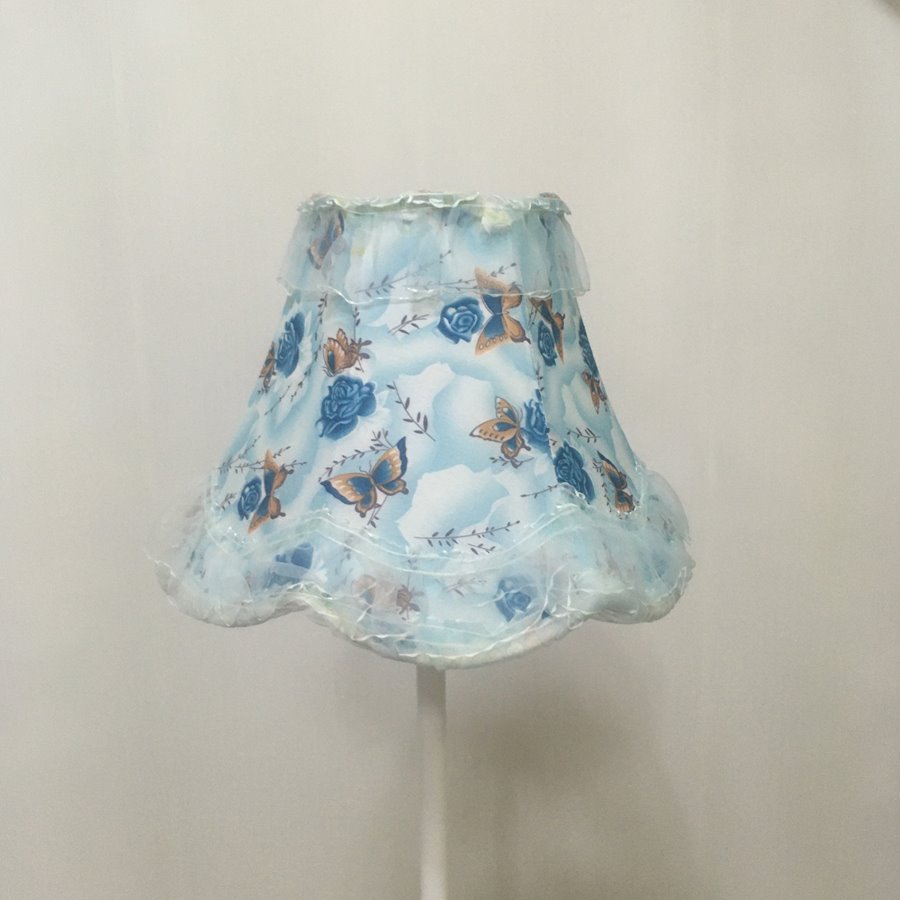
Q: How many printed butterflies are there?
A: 11